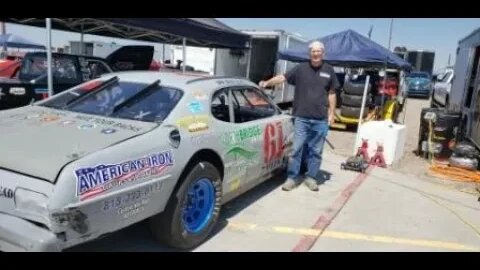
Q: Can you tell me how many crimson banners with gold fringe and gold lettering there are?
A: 0